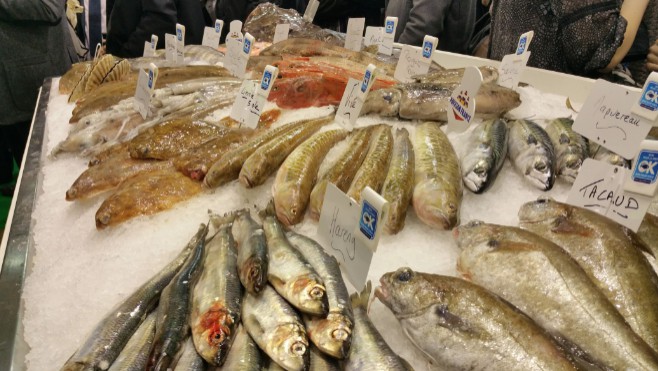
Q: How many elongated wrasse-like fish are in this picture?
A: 7